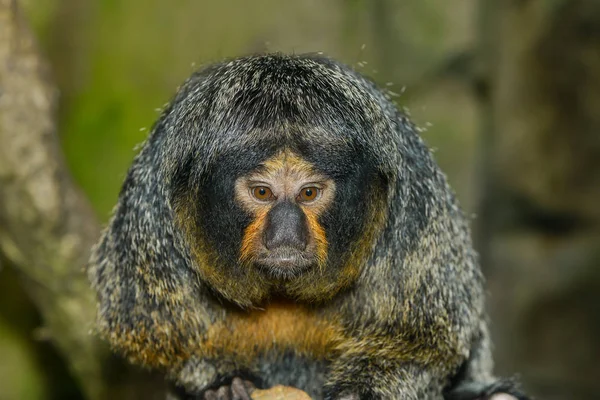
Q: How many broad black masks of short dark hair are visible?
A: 1